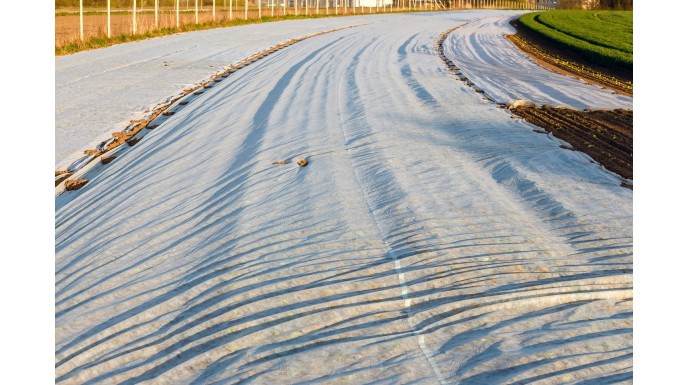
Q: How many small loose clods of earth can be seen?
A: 2